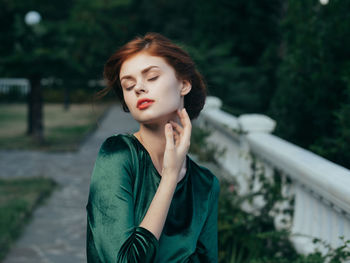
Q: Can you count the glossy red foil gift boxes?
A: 0